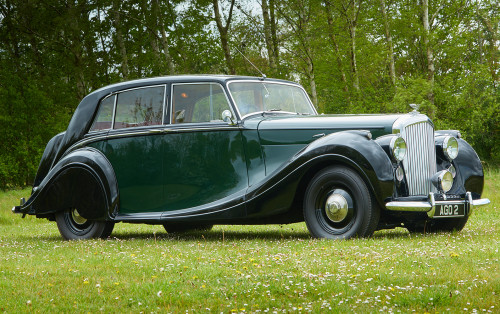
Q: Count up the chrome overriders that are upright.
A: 2